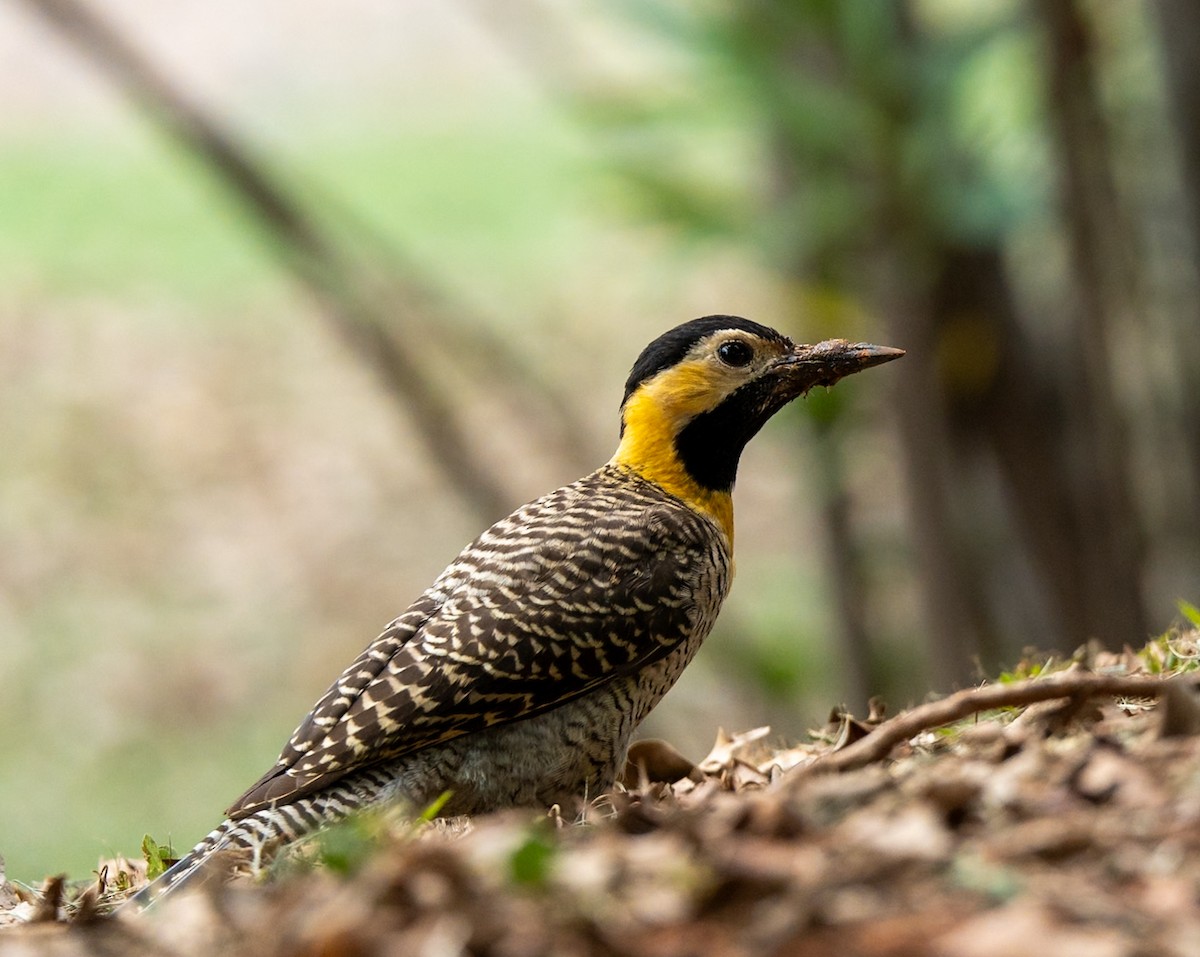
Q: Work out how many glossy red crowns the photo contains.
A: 0